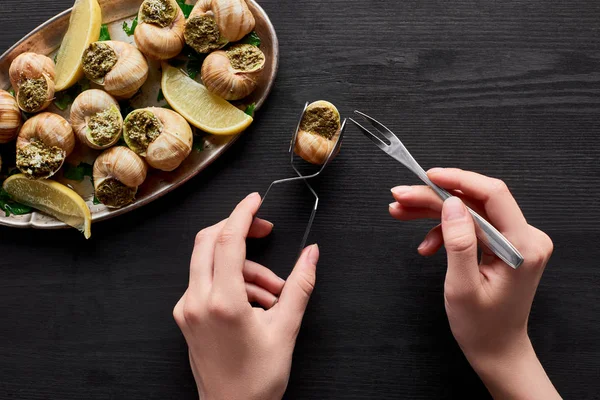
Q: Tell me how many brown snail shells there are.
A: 11